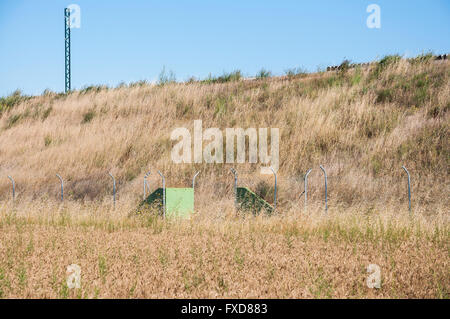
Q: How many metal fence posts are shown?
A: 11